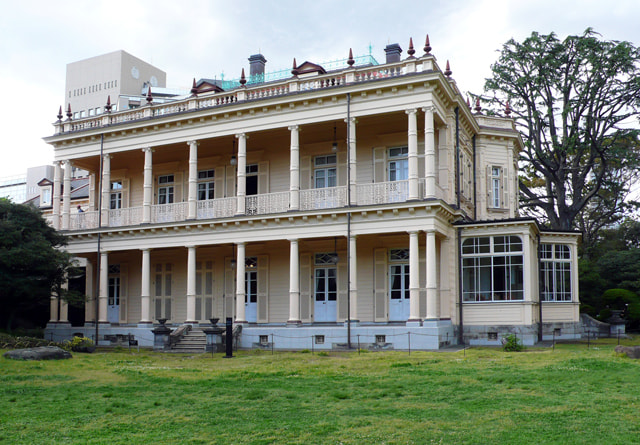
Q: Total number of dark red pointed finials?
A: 14